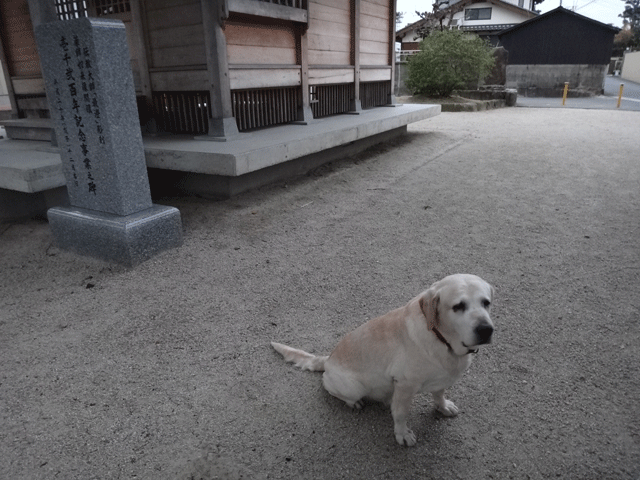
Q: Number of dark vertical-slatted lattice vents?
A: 4